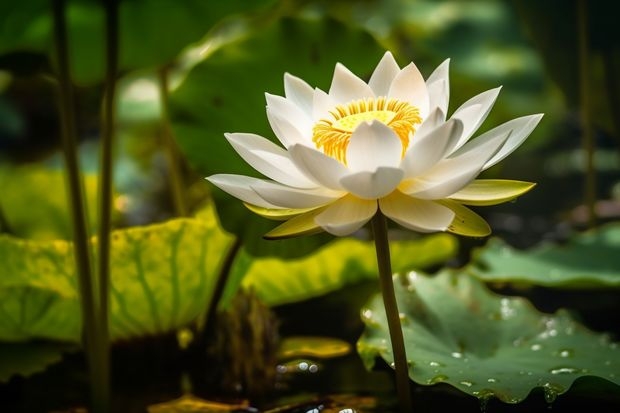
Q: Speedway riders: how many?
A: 0